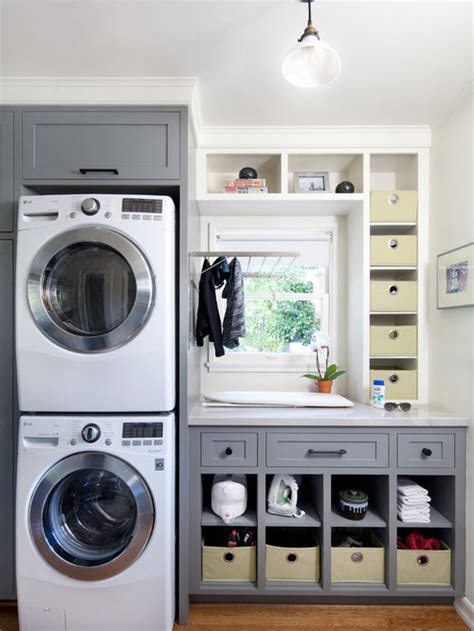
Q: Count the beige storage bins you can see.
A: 9